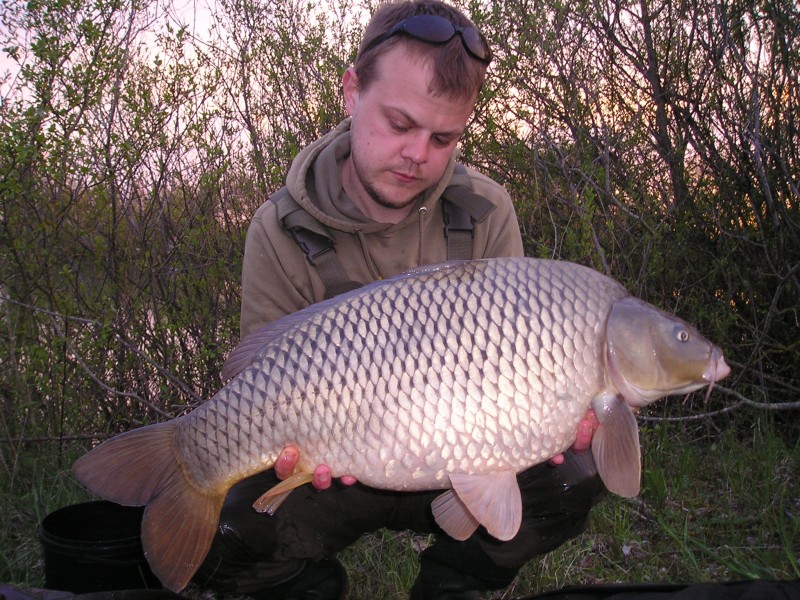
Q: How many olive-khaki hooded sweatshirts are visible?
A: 1